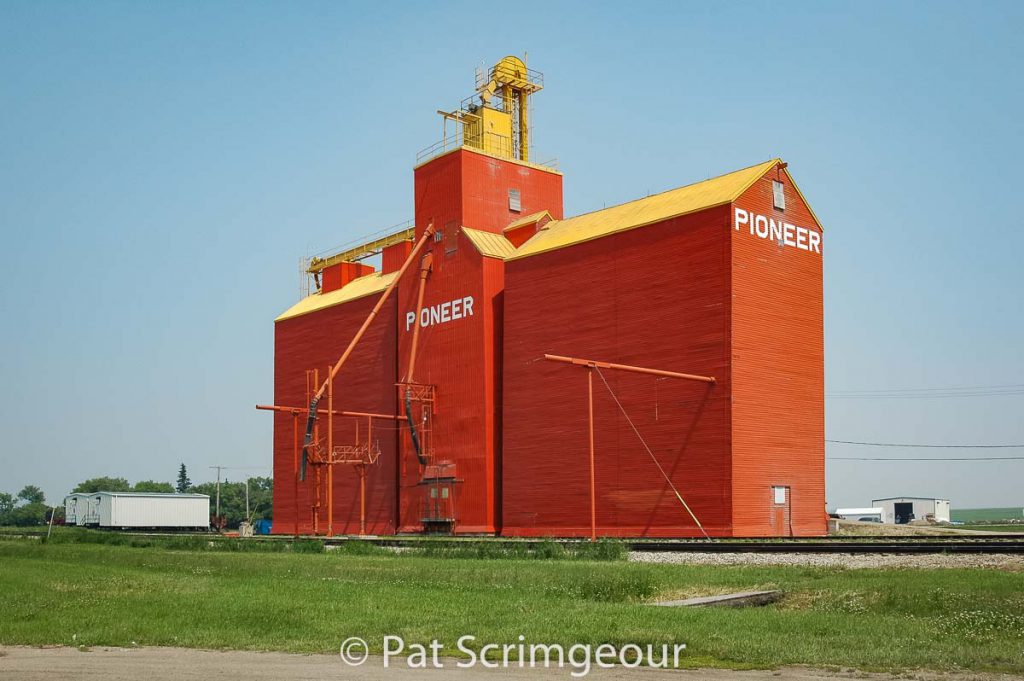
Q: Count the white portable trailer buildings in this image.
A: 2